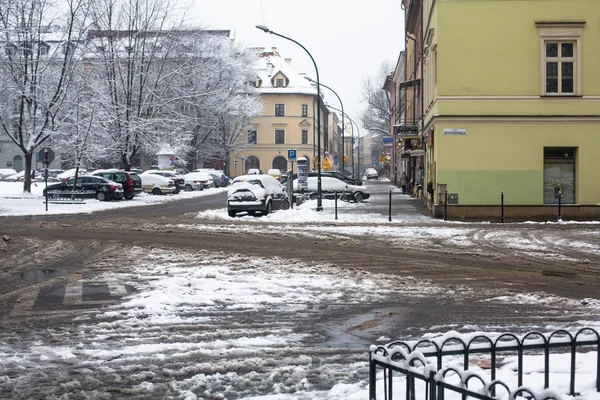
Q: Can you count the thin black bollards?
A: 5